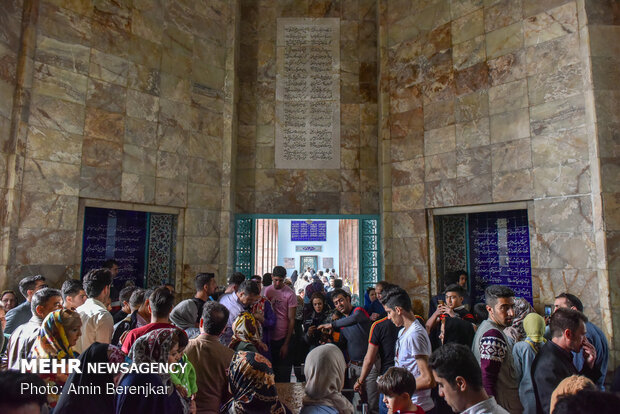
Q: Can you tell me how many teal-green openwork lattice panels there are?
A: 2